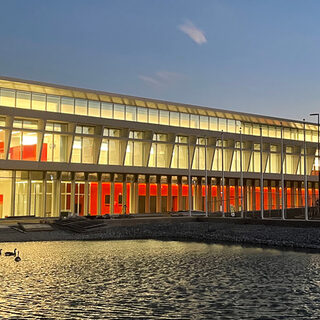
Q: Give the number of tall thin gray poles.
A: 7